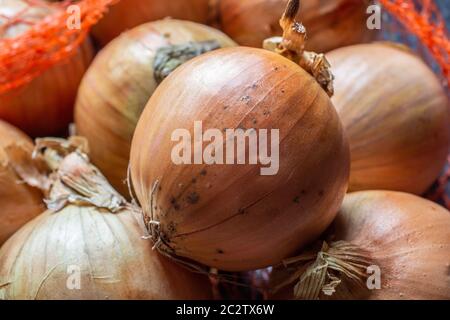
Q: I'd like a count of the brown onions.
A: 9